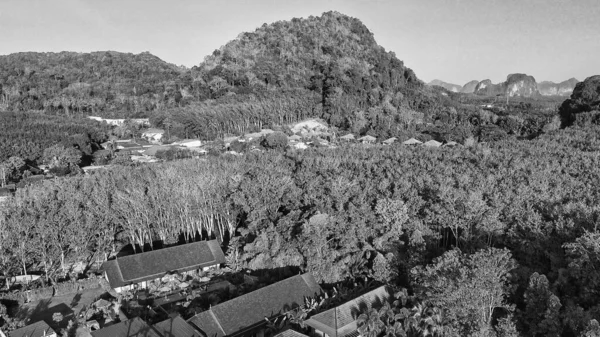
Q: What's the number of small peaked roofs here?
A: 6